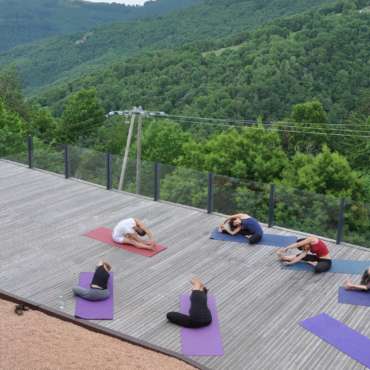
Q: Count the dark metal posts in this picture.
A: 7